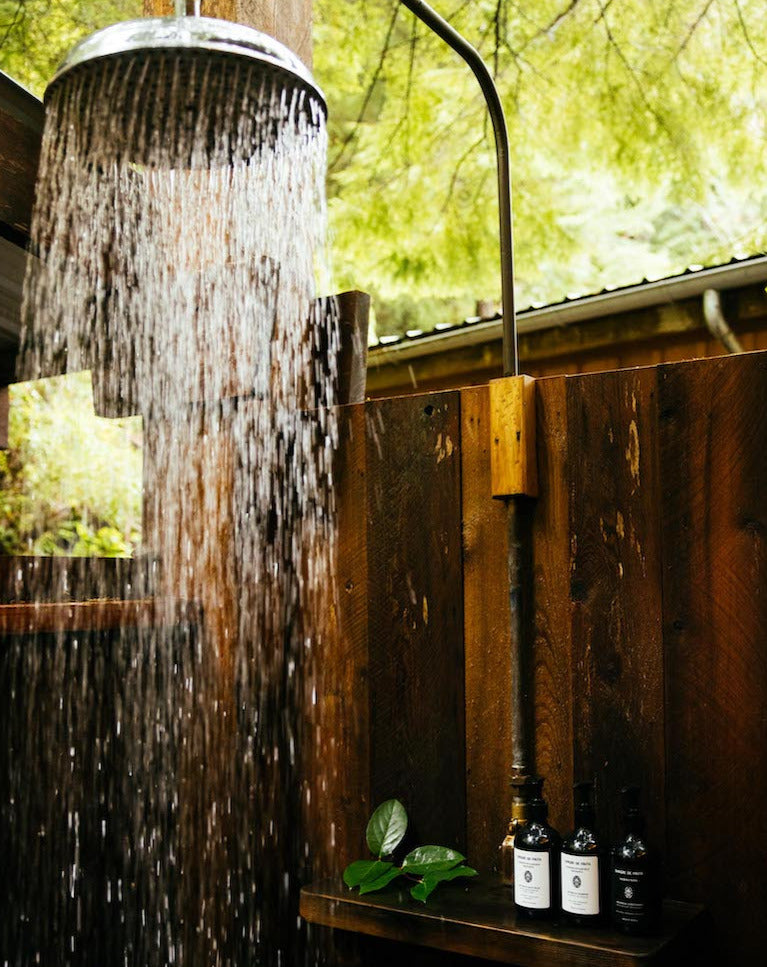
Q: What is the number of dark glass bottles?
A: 3